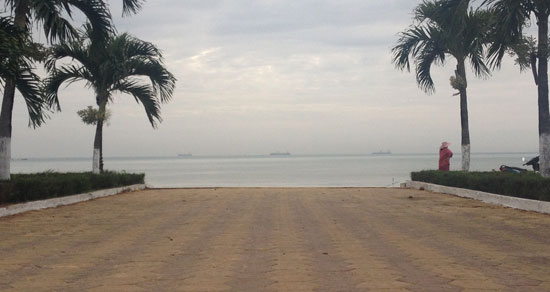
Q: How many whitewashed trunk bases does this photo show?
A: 4